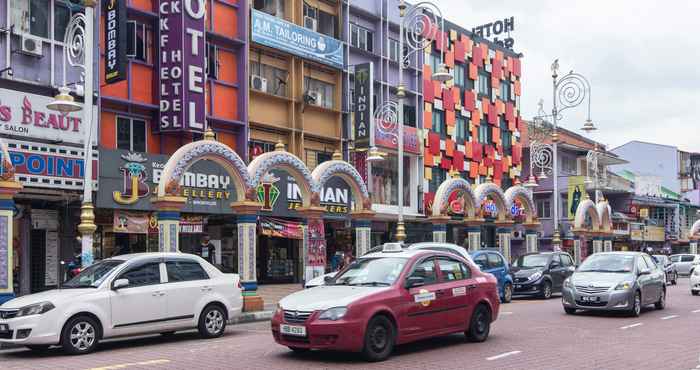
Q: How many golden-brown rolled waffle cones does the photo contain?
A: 0